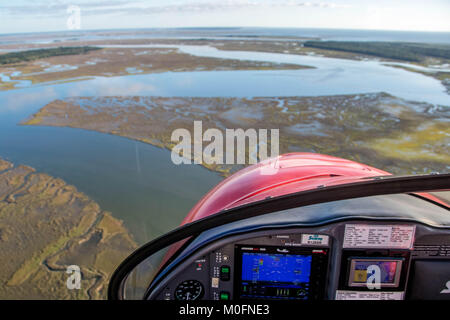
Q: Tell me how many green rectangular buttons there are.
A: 2